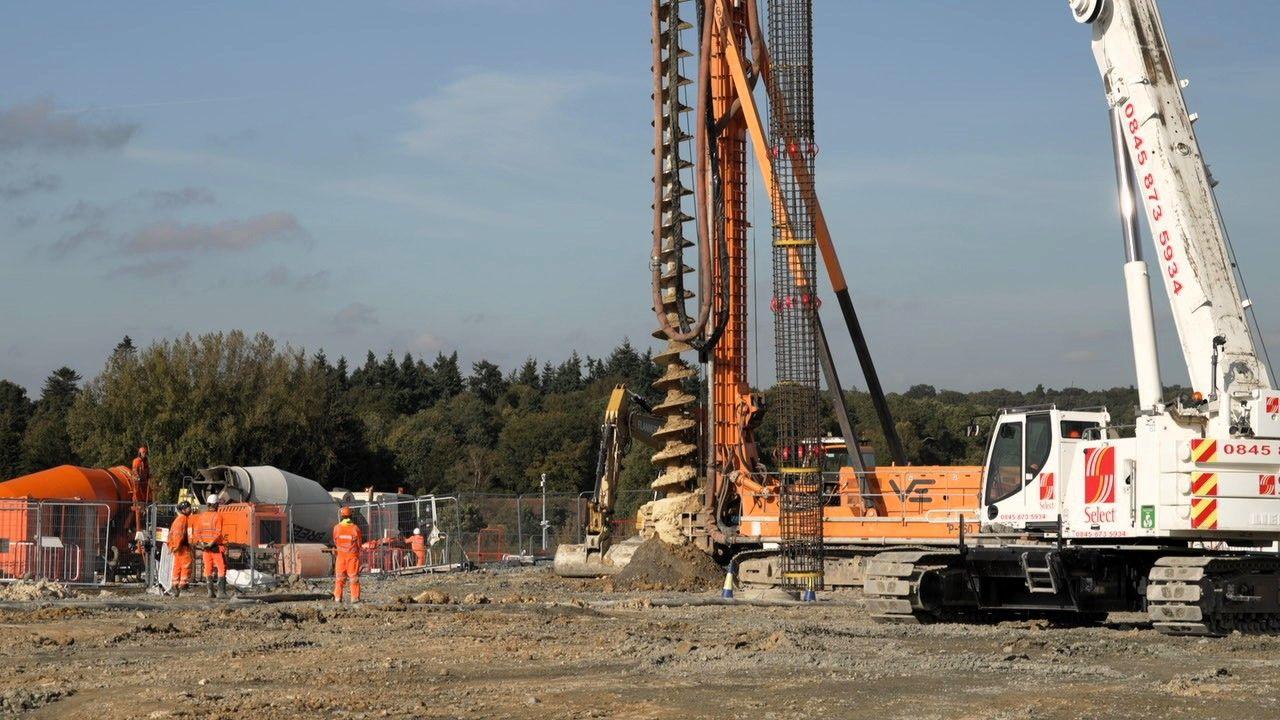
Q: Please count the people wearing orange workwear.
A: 5